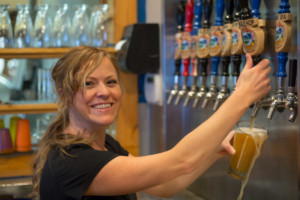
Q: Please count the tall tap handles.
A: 10